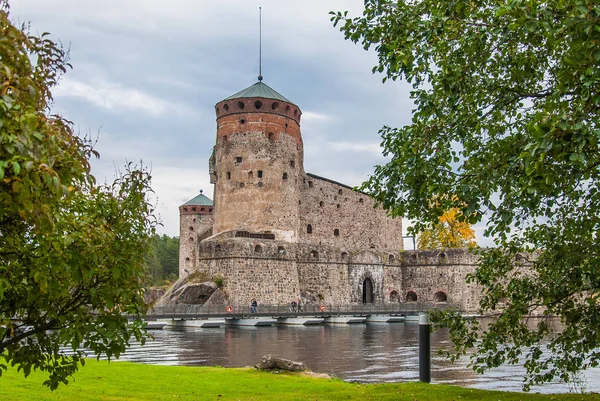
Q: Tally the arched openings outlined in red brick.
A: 3